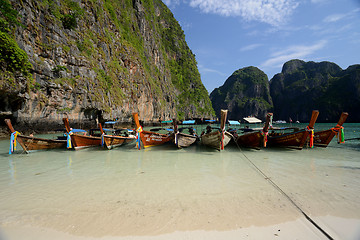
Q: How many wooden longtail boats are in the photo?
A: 9